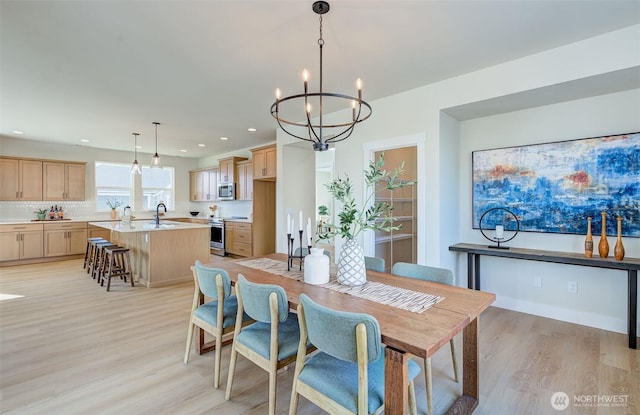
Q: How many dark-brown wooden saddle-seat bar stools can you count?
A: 4